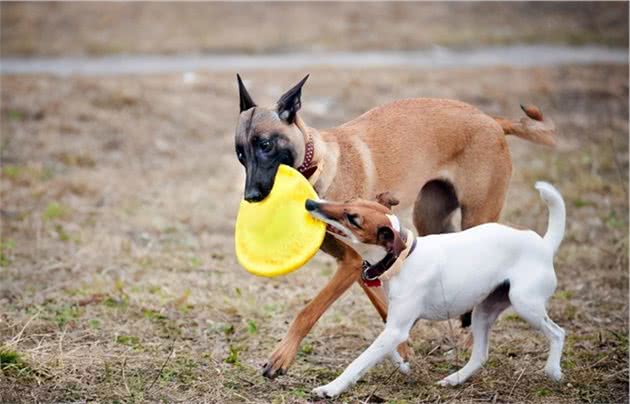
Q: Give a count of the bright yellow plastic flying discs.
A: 1